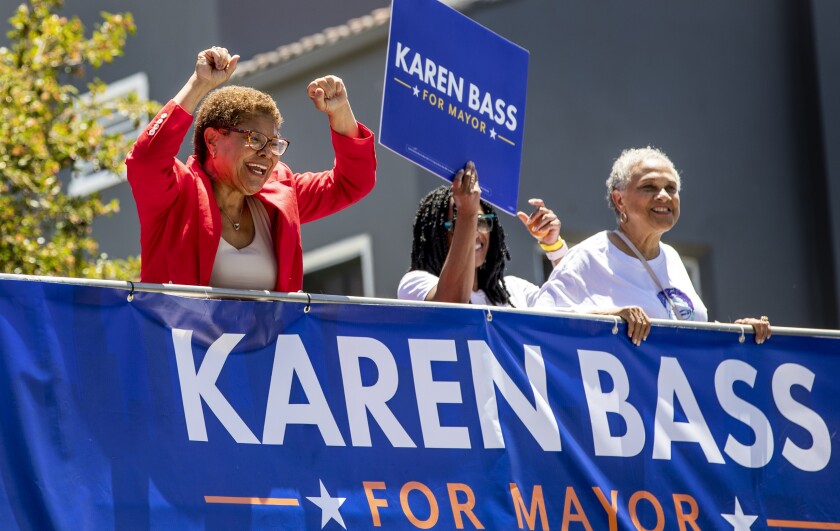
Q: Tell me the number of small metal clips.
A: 5